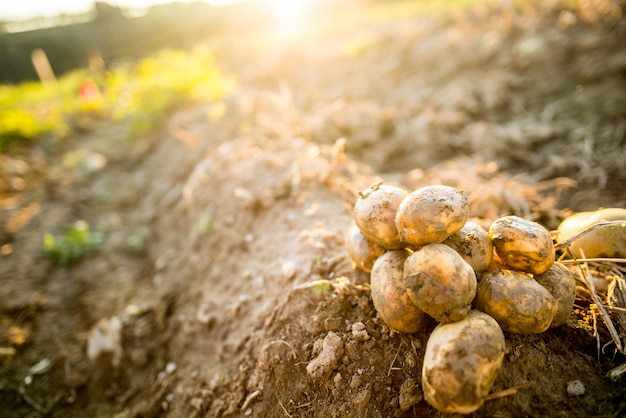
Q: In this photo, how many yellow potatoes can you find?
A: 11